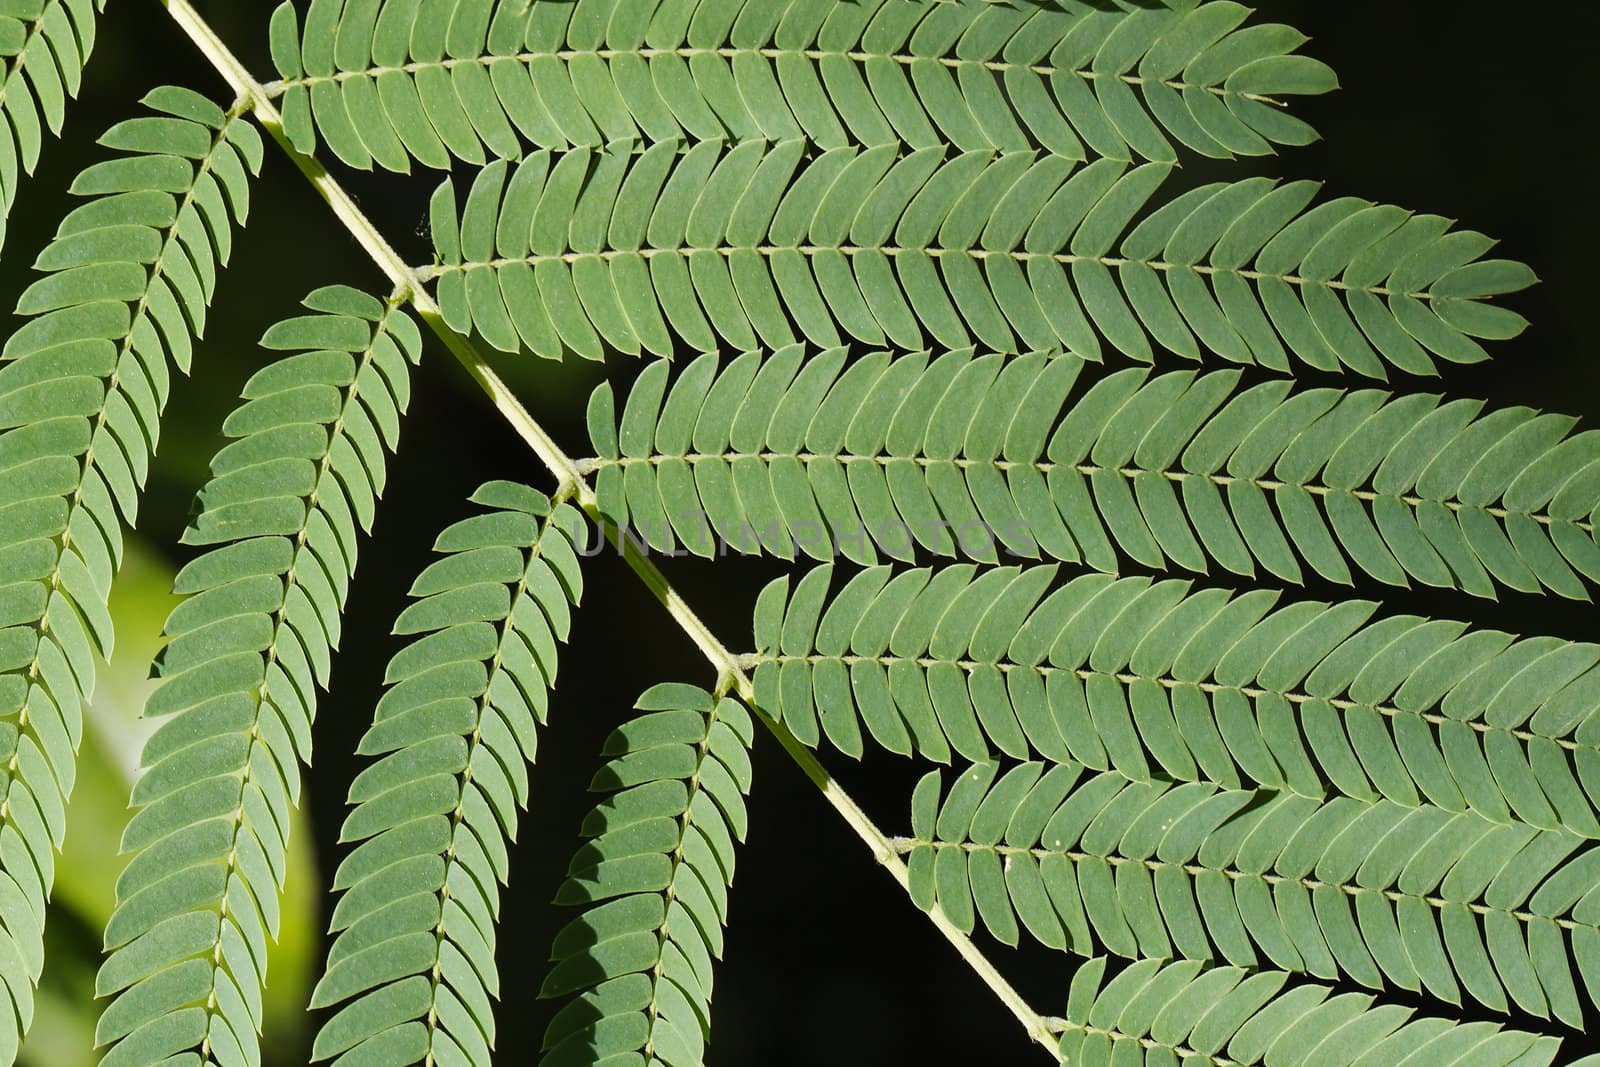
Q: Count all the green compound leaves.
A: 11